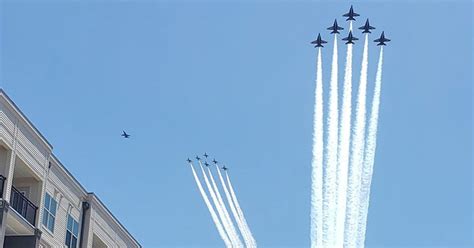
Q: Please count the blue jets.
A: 13